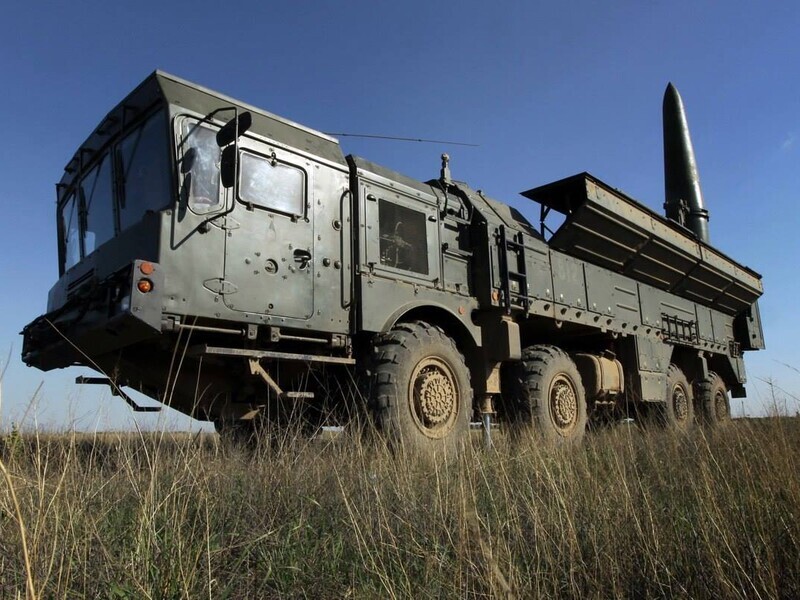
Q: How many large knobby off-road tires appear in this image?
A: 4